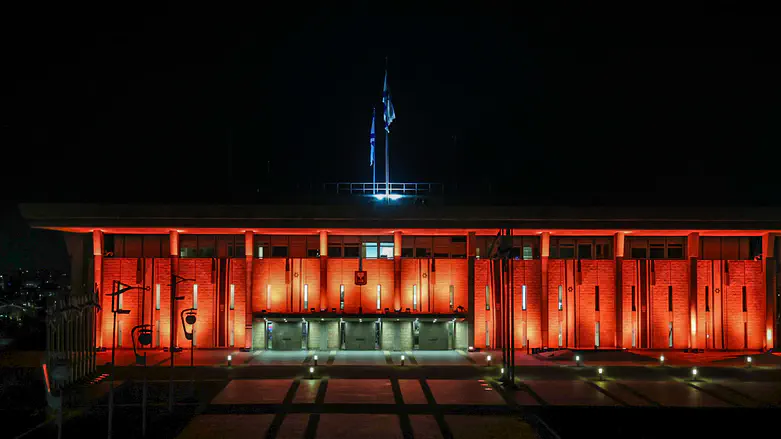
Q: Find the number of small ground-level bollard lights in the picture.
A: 11